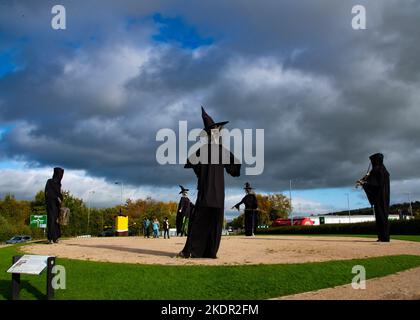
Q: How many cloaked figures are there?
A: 5